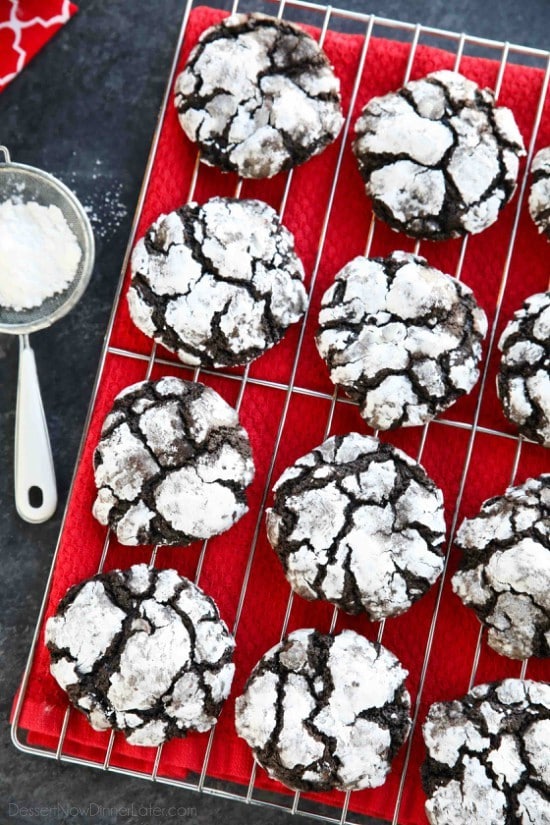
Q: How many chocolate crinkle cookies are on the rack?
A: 12